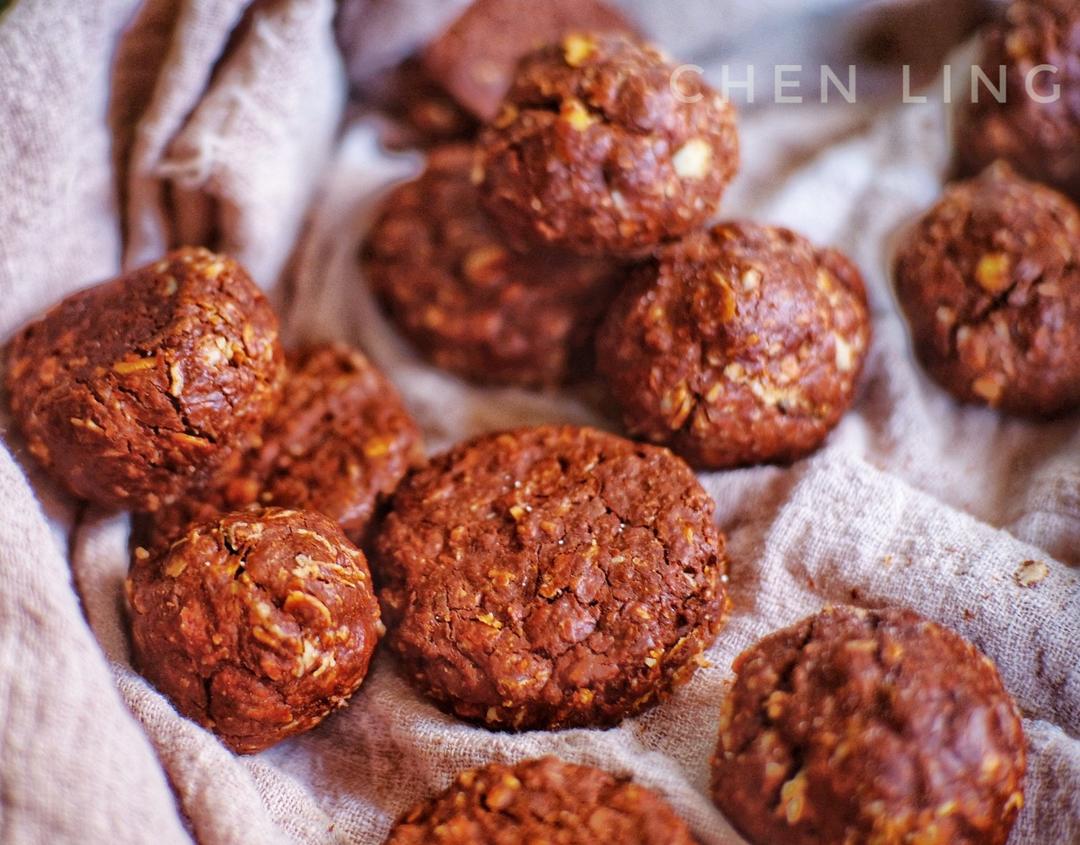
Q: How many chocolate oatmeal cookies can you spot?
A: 11